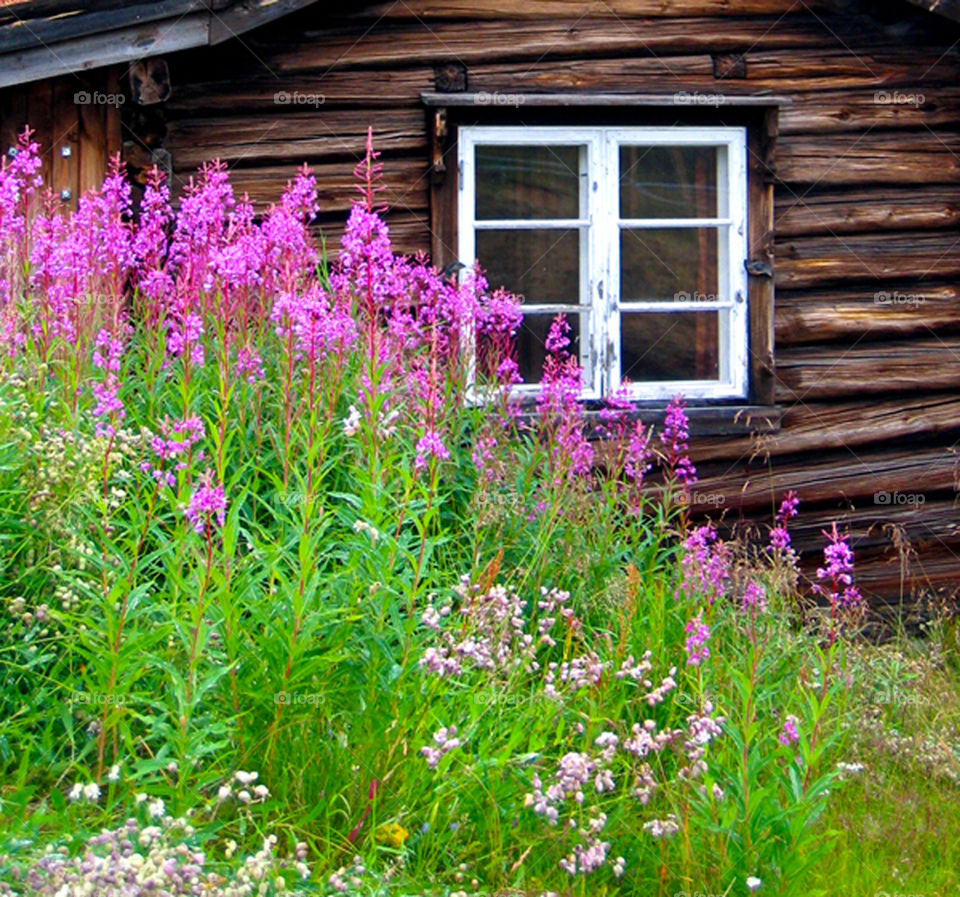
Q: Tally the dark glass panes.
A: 6